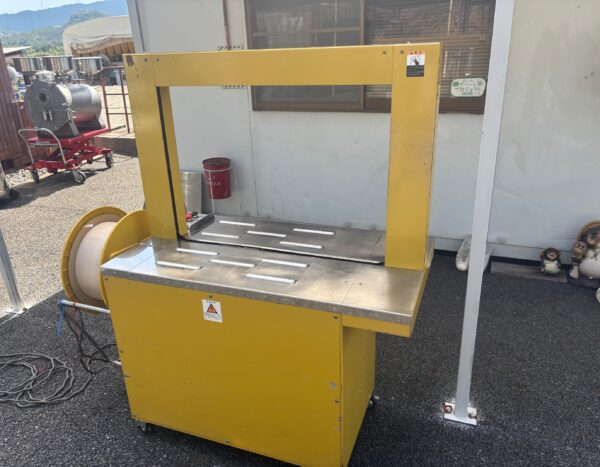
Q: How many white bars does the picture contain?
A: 10